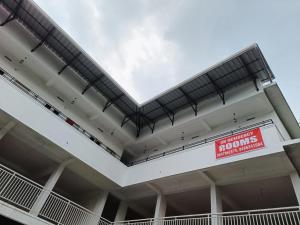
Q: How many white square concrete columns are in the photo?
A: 6